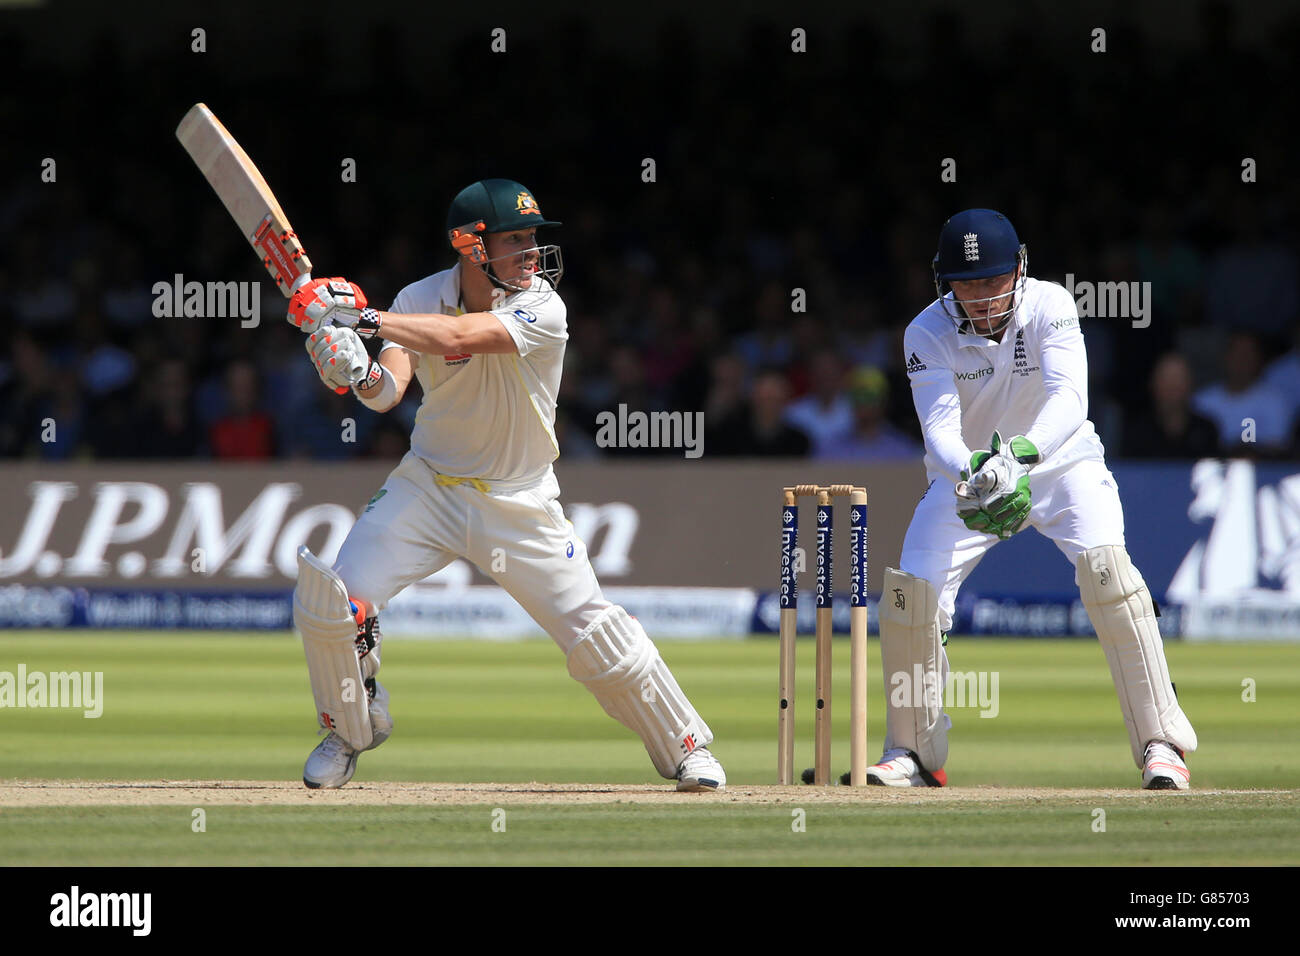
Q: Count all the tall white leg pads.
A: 4